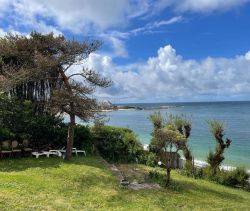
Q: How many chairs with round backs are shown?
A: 3